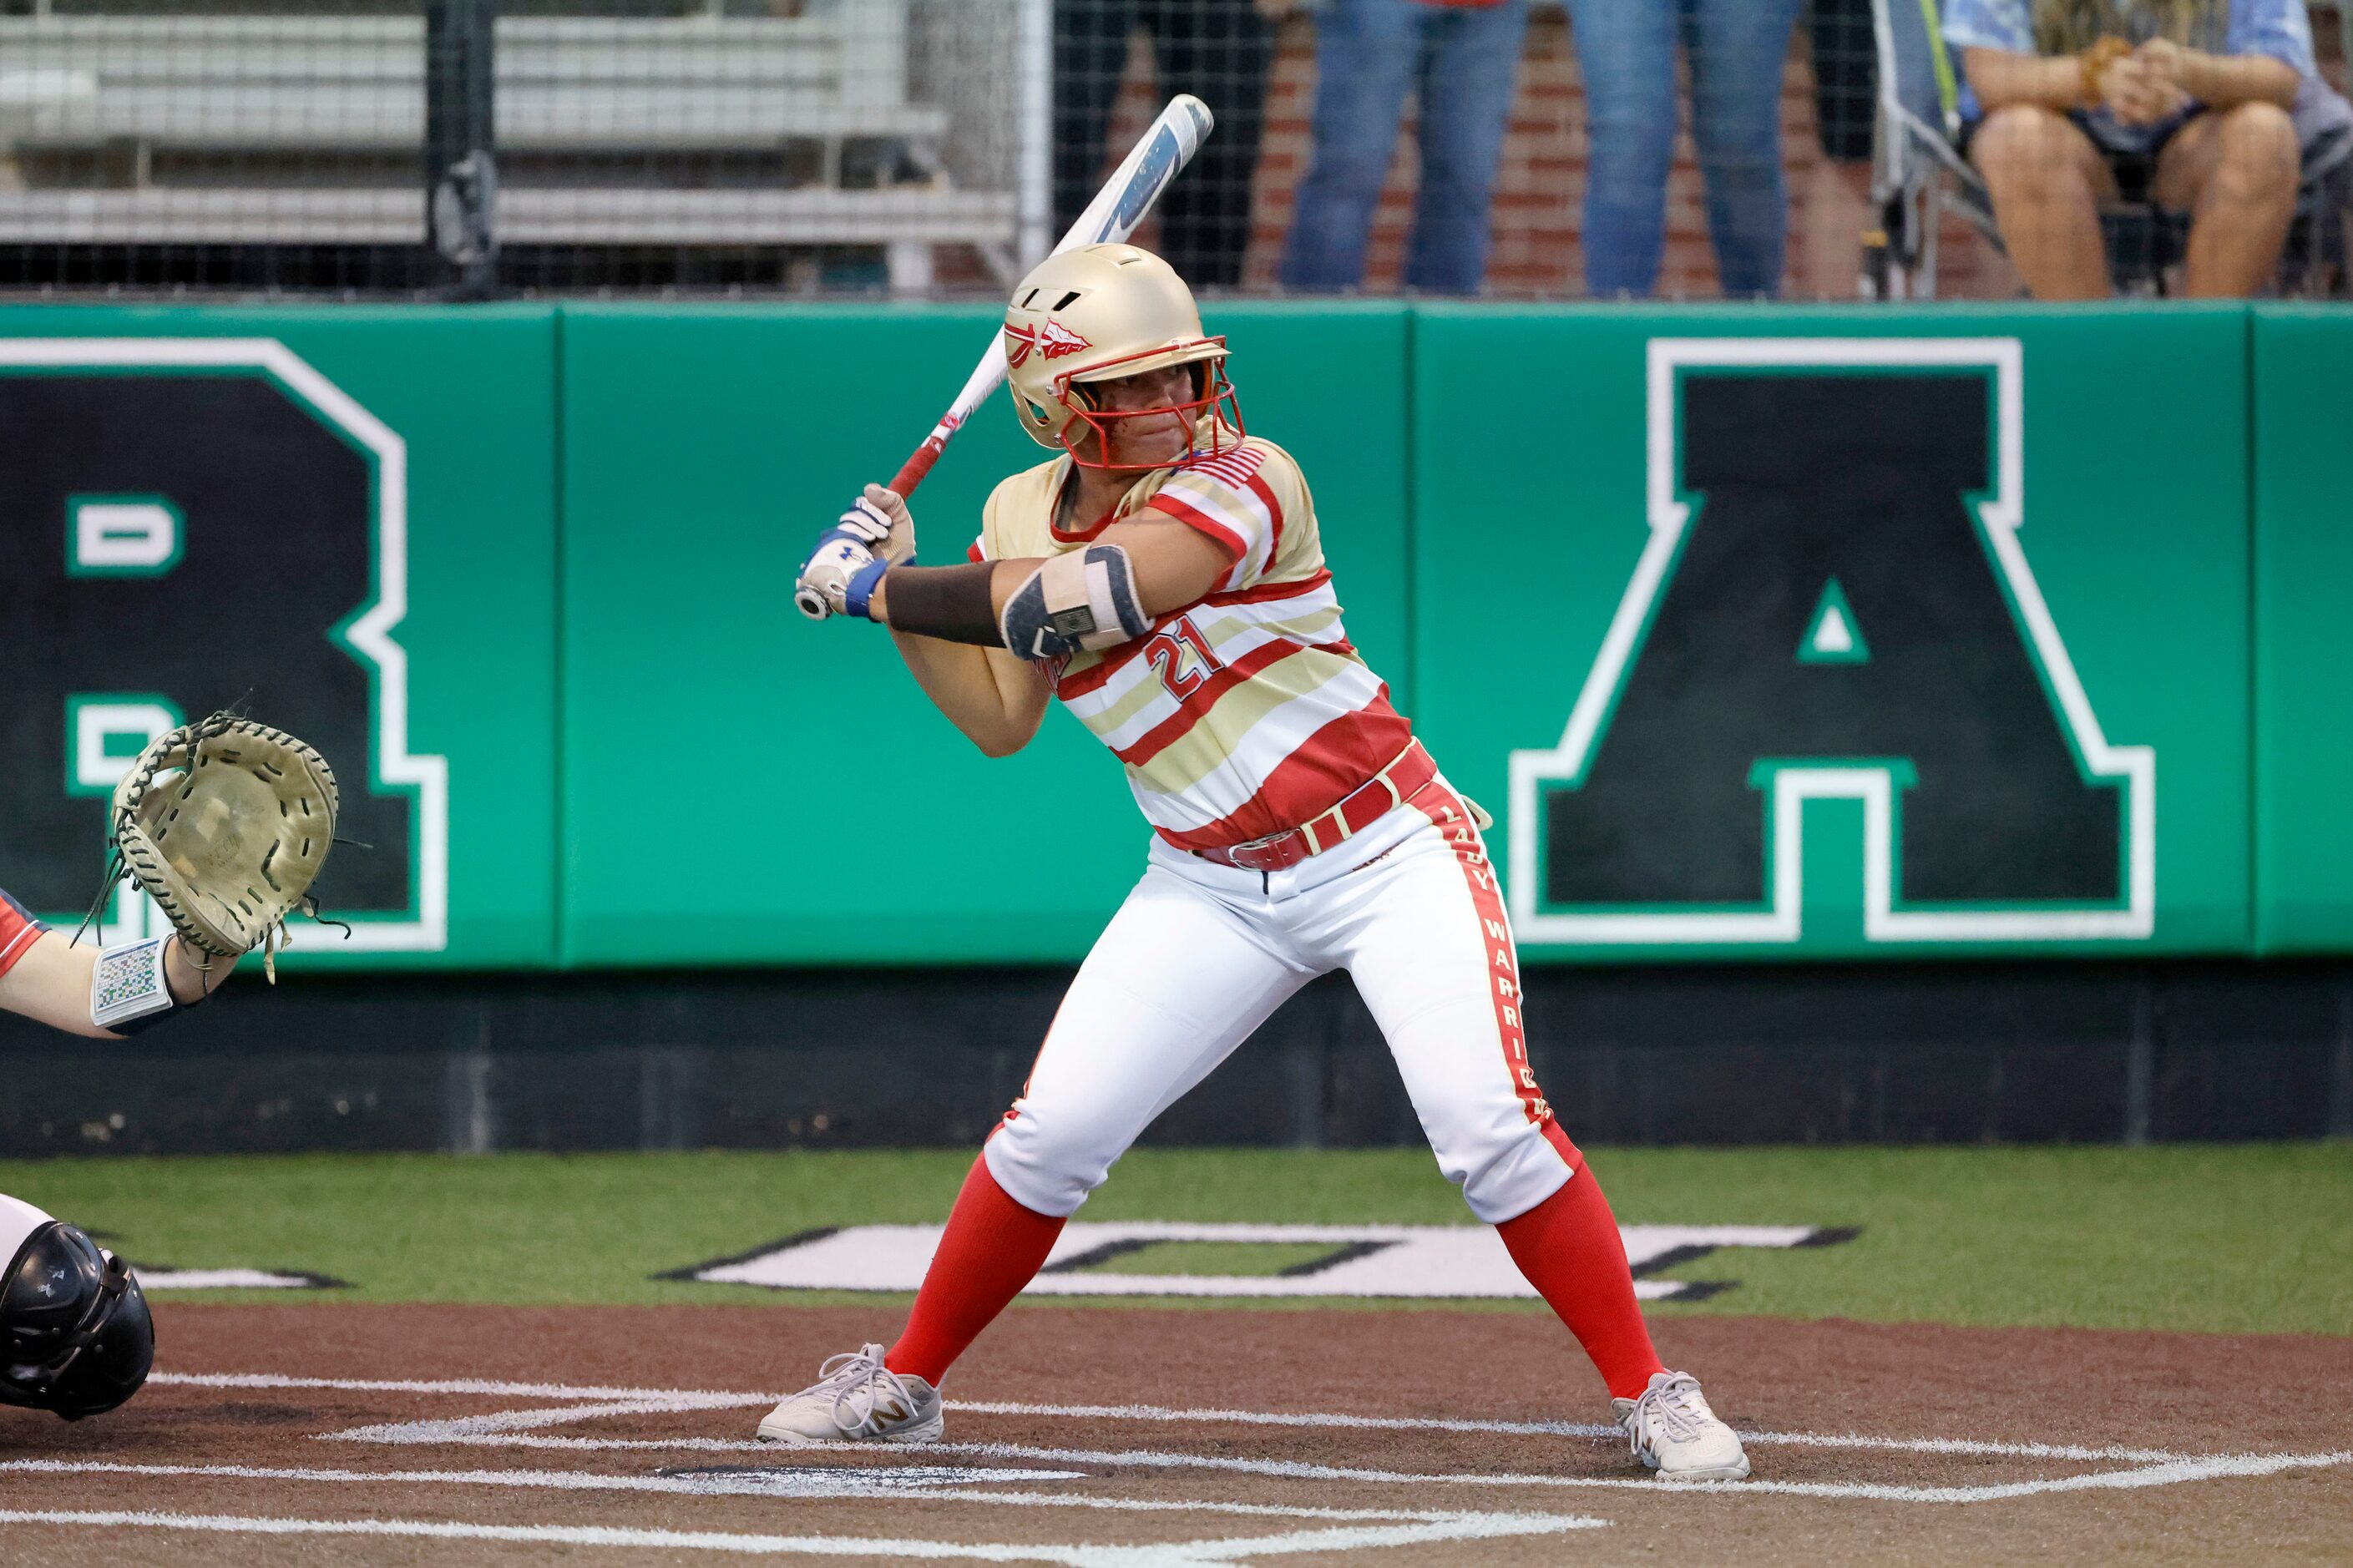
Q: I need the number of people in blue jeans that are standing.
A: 2